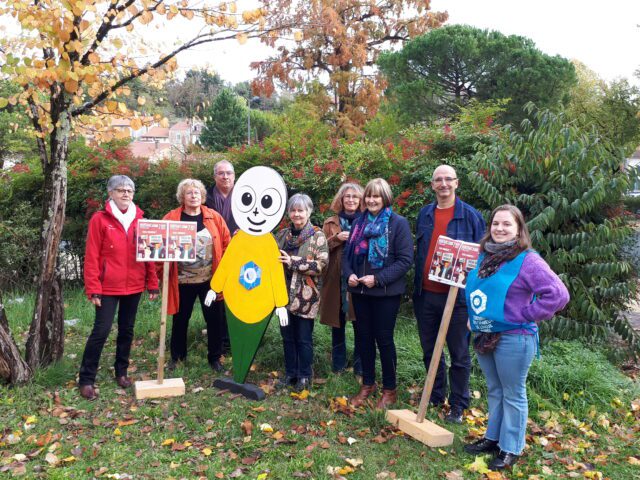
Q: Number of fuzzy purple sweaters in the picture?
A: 1